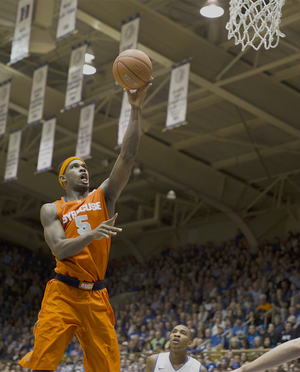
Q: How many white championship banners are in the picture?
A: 11